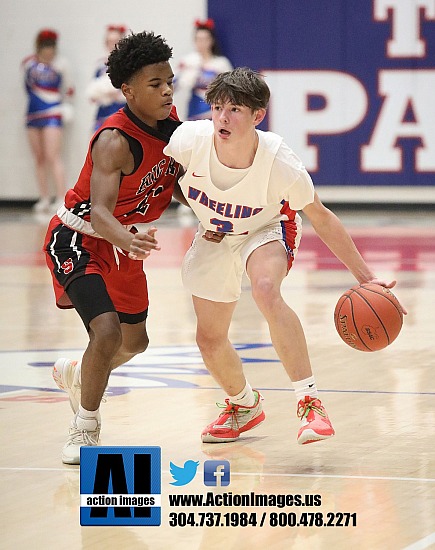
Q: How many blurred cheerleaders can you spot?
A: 3